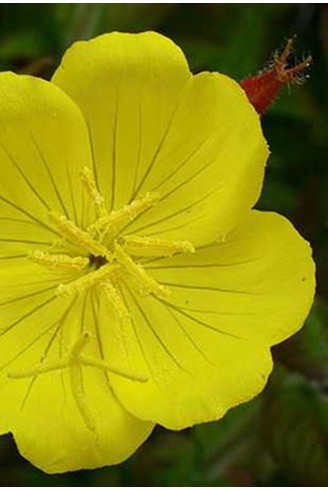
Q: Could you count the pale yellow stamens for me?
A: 8